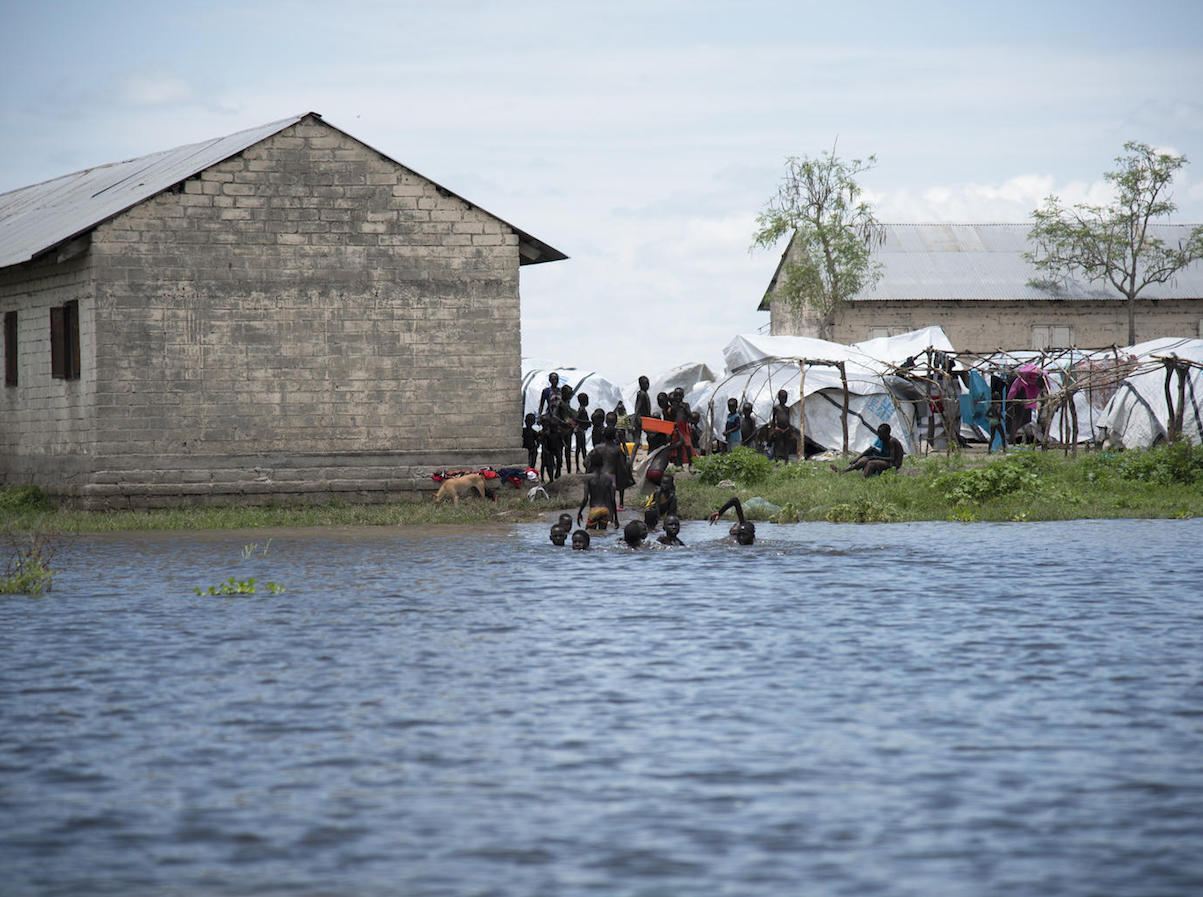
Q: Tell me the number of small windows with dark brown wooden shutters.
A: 2